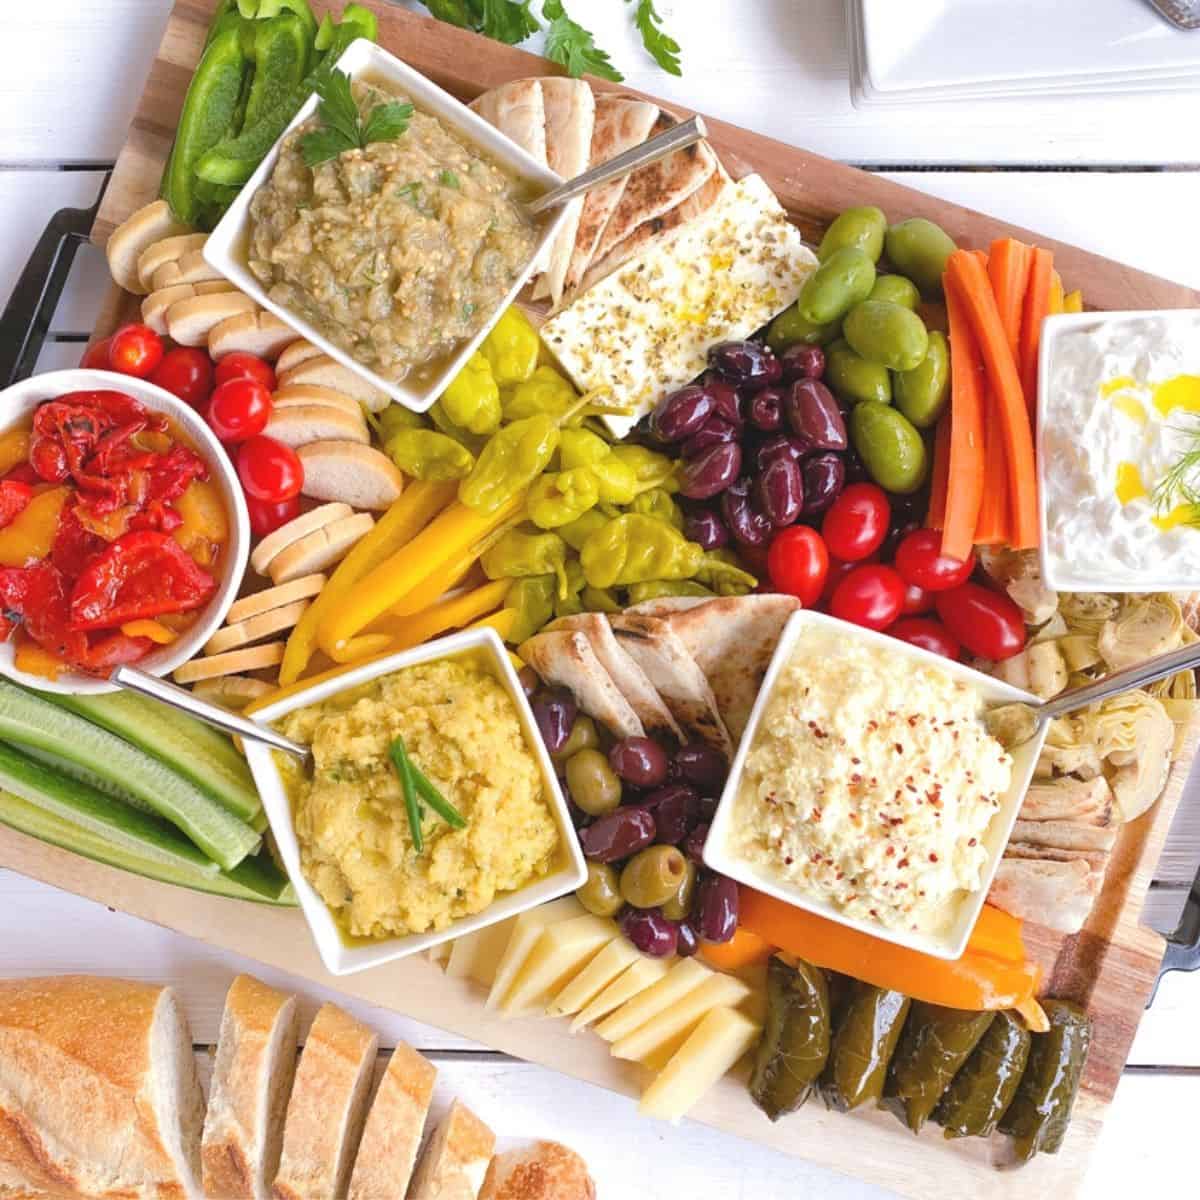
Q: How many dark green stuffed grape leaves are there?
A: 5